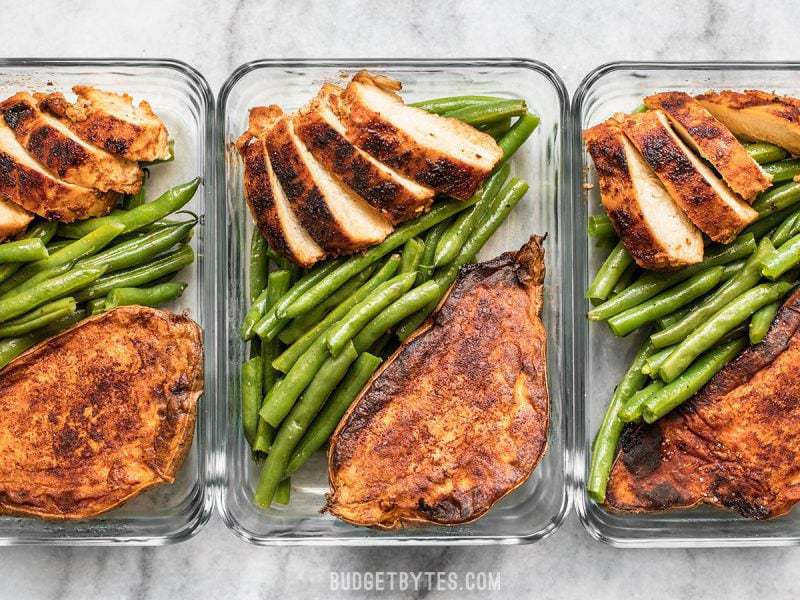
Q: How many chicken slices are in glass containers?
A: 12